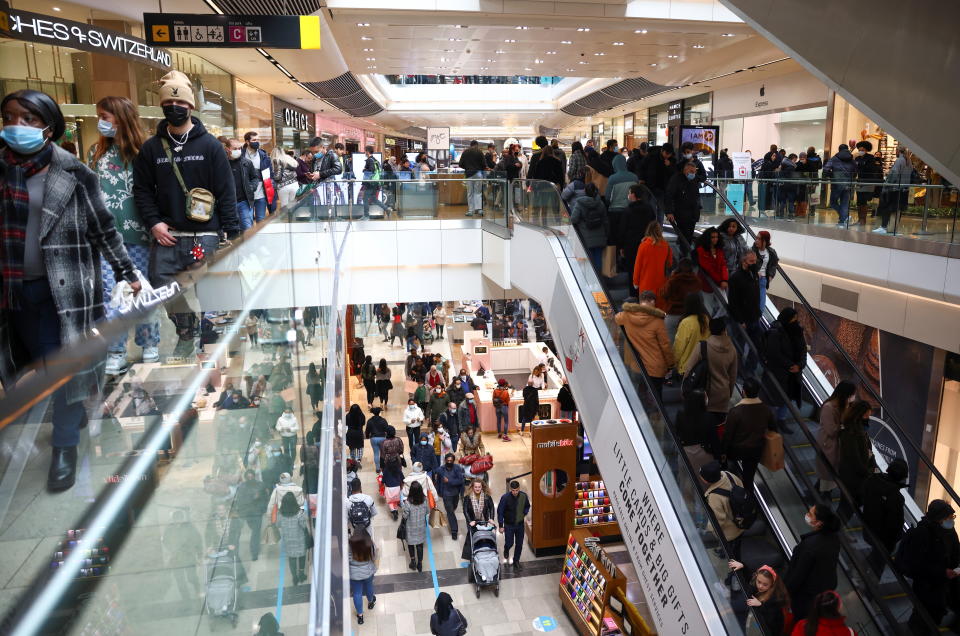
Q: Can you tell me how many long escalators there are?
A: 2